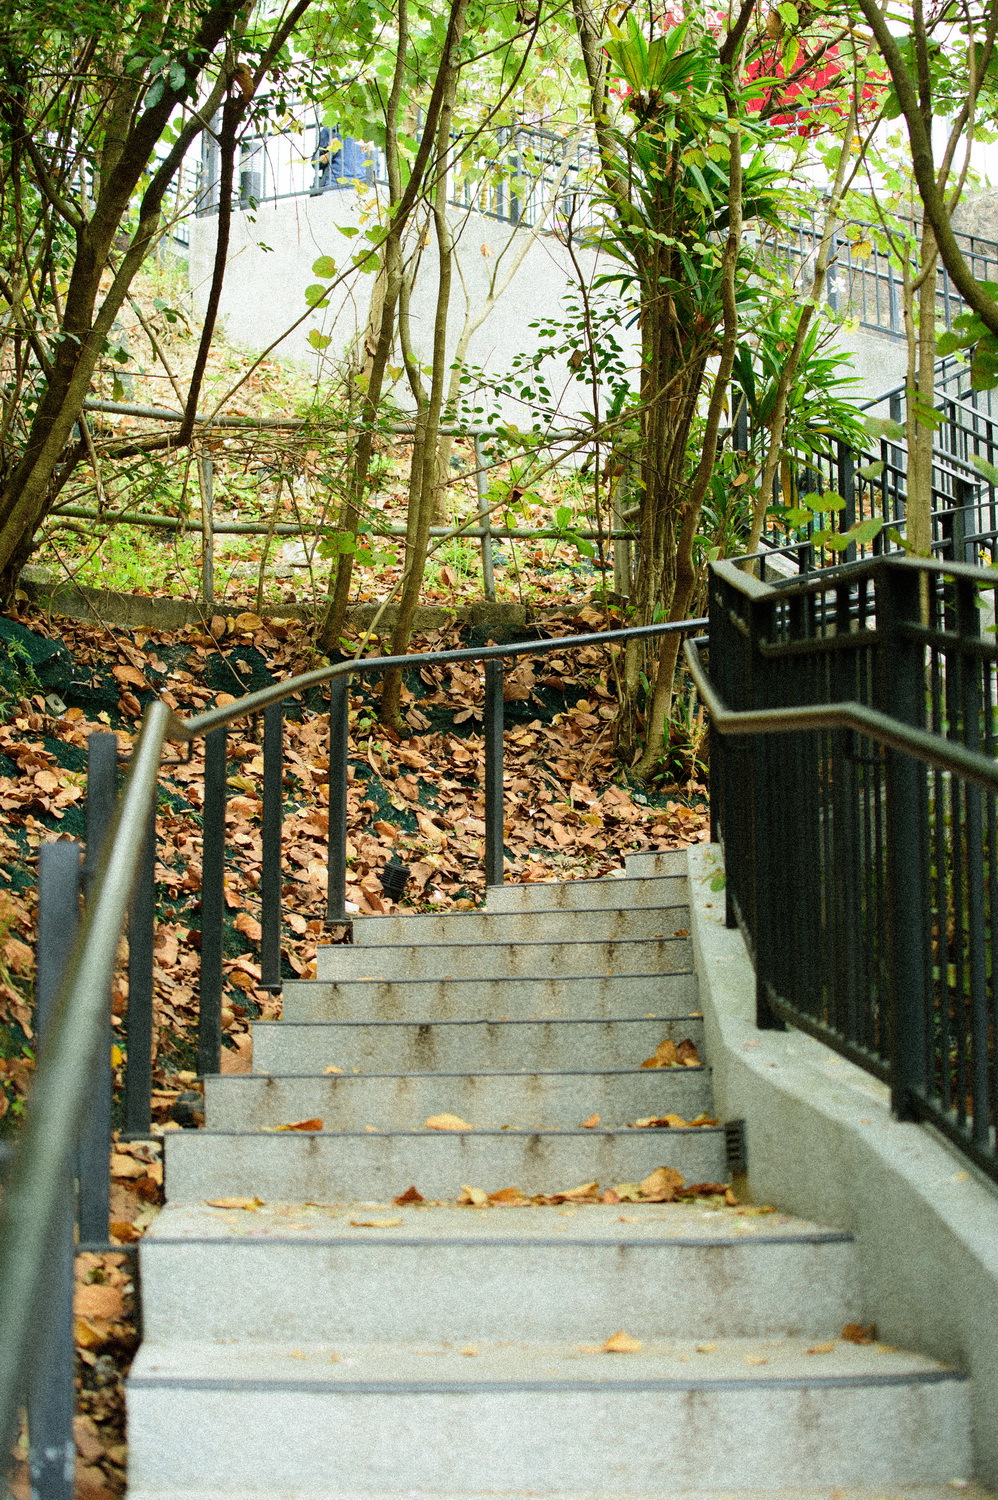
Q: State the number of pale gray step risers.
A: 10